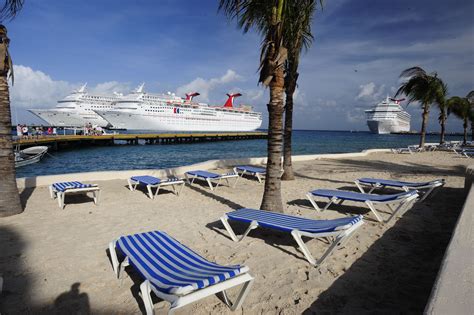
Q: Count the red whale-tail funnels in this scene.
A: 3